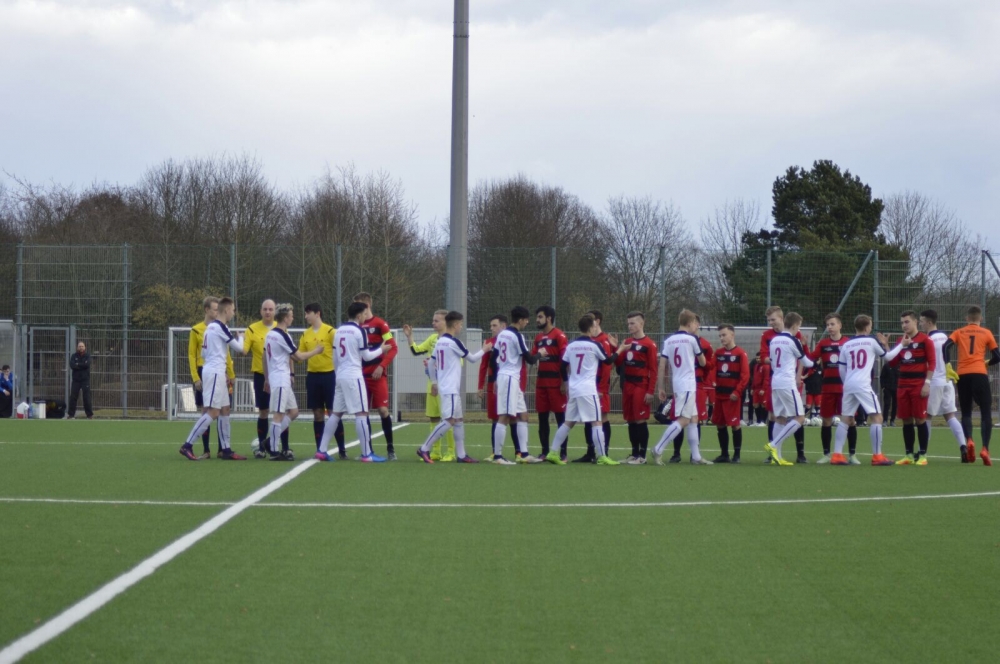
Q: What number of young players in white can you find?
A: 10